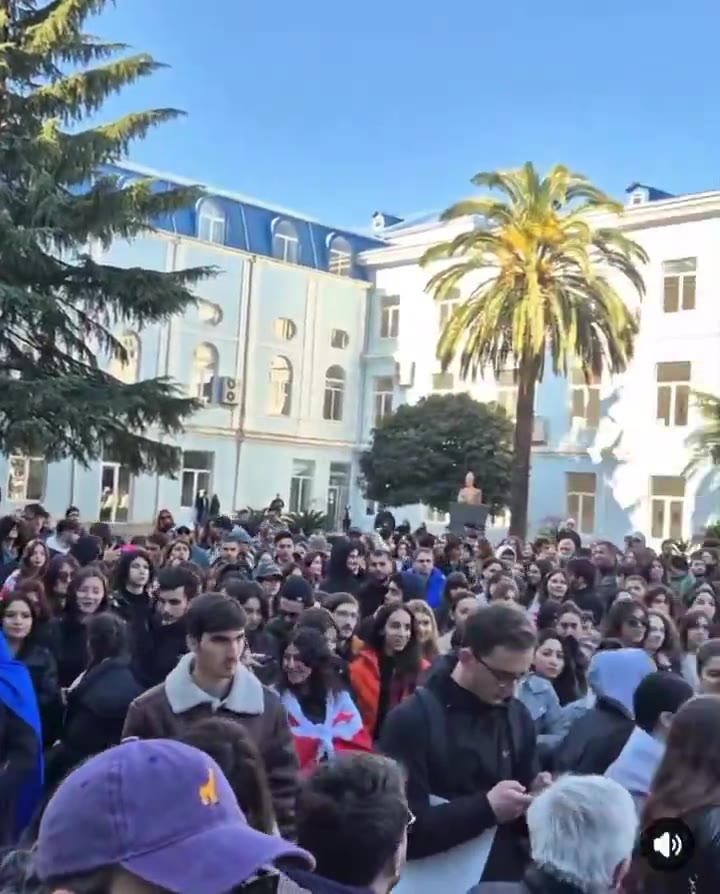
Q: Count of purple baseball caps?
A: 1